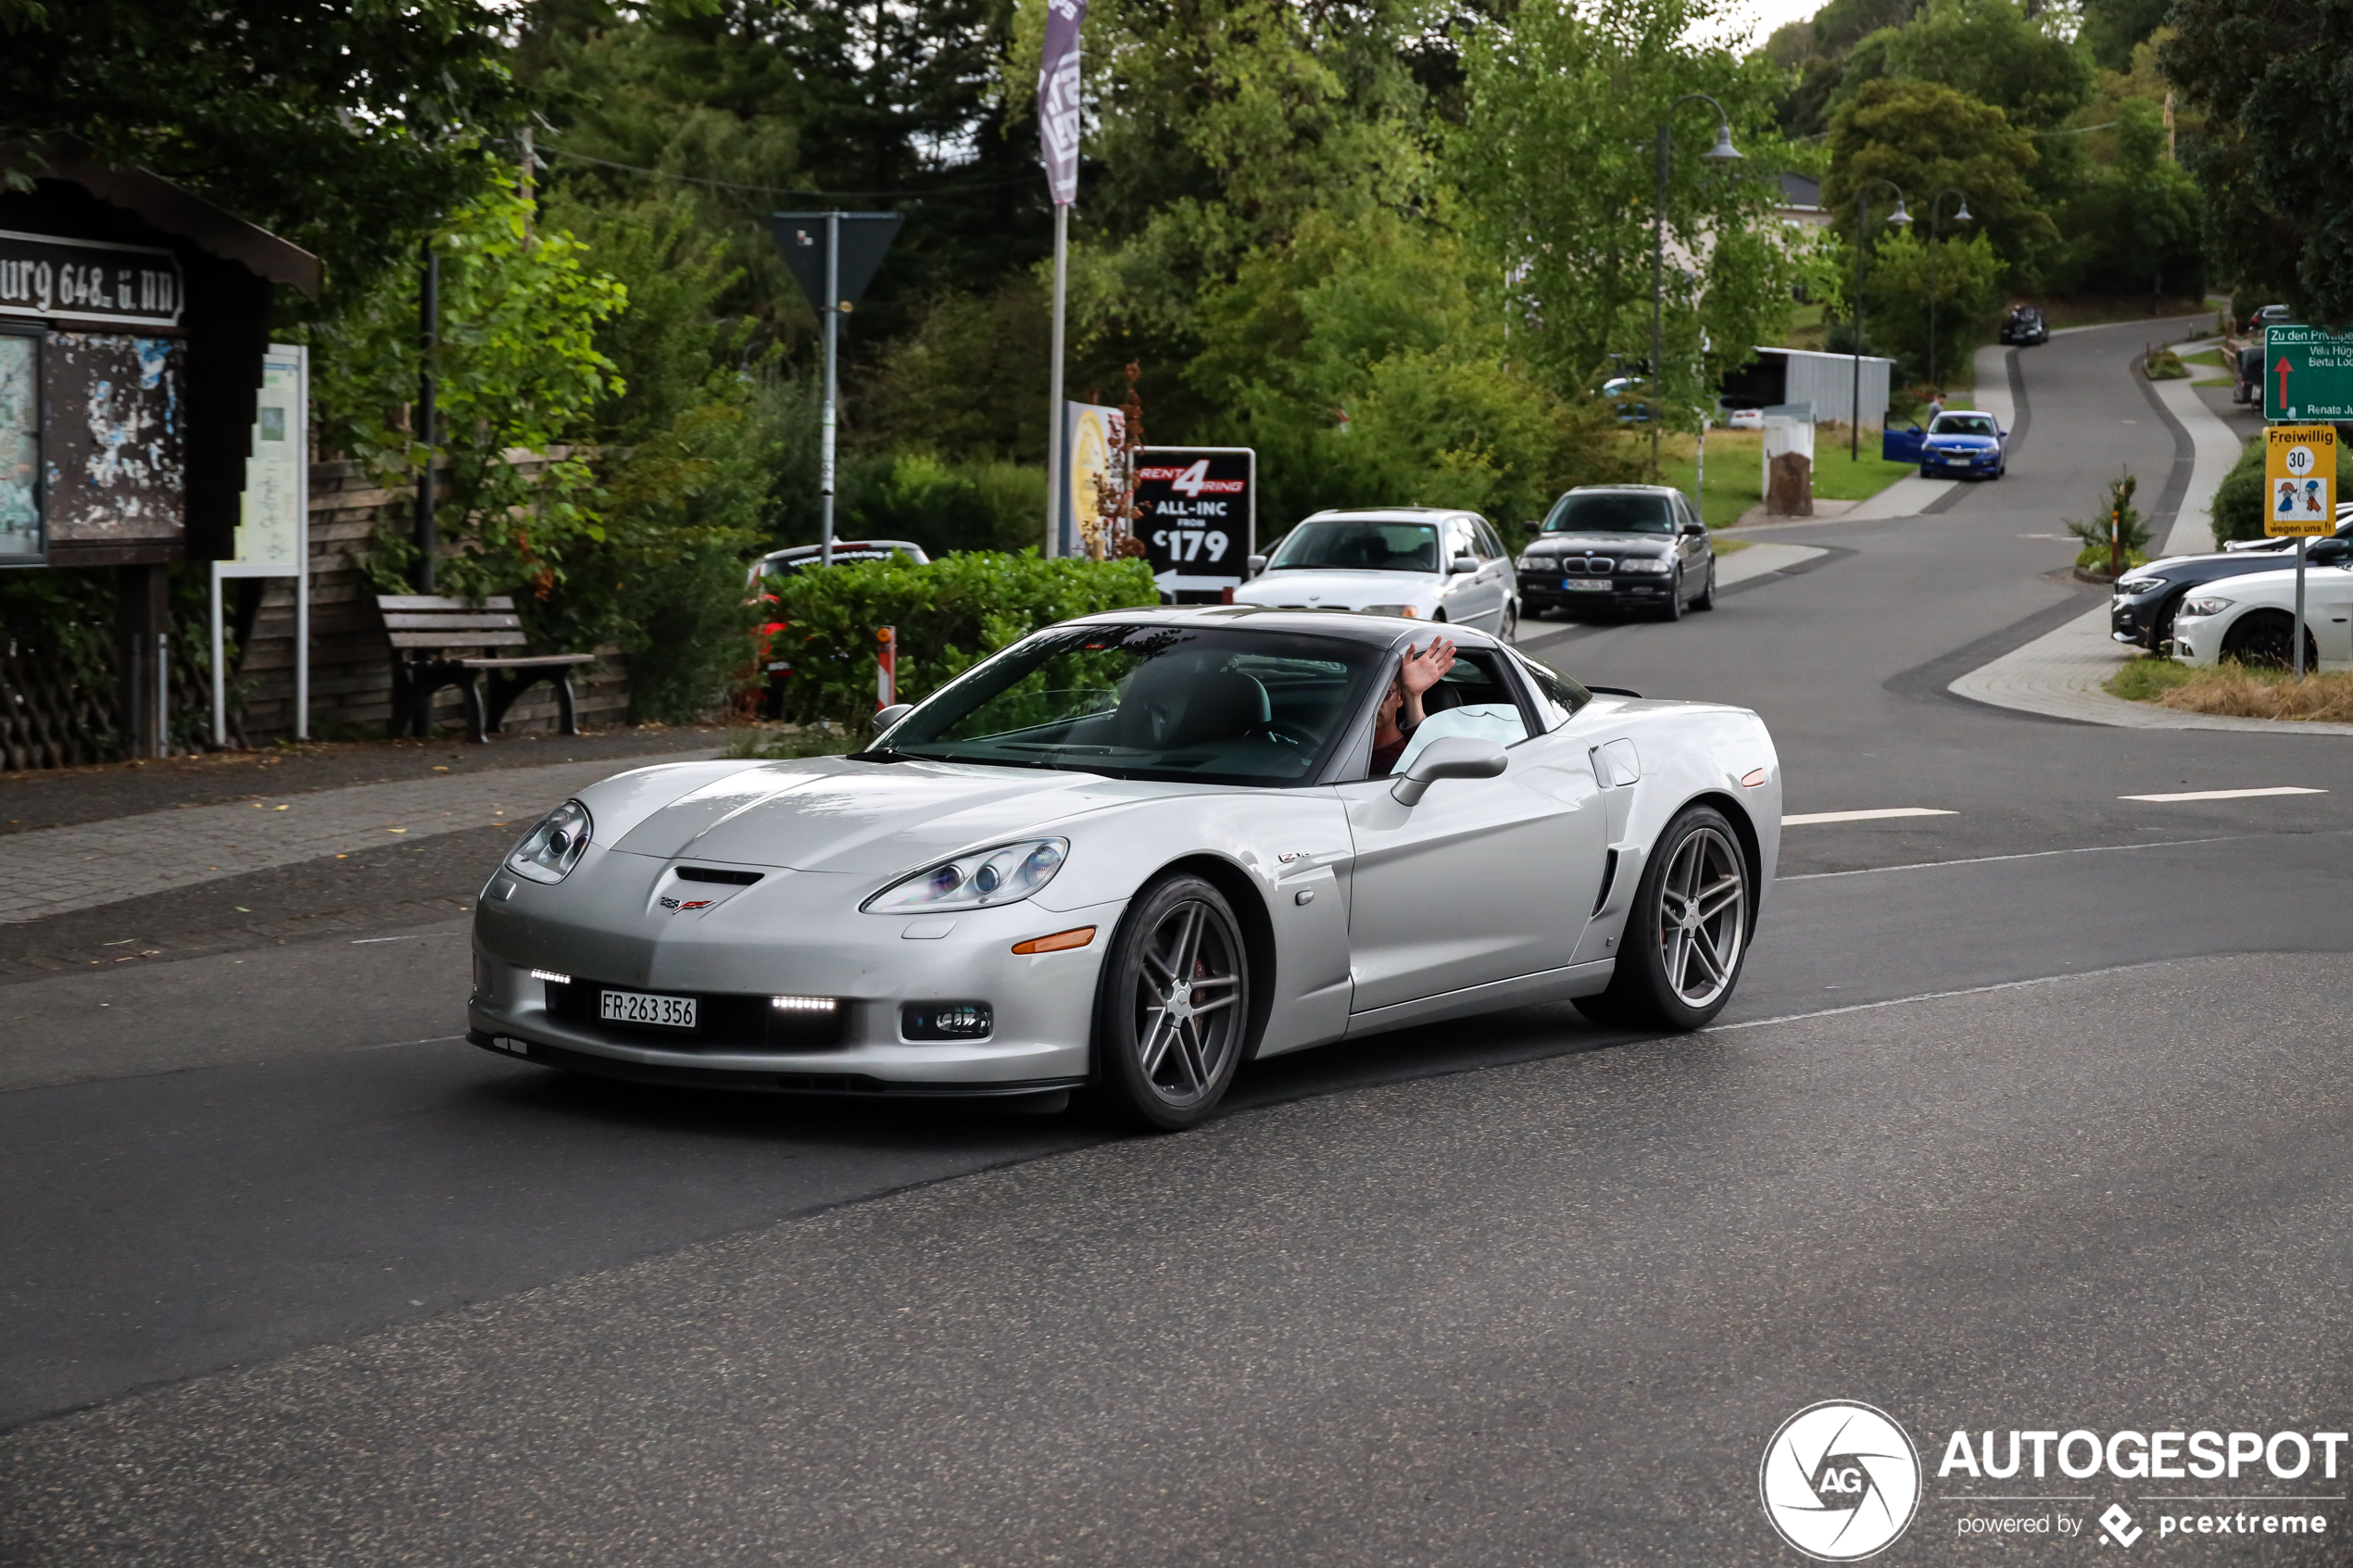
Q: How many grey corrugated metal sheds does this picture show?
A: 1